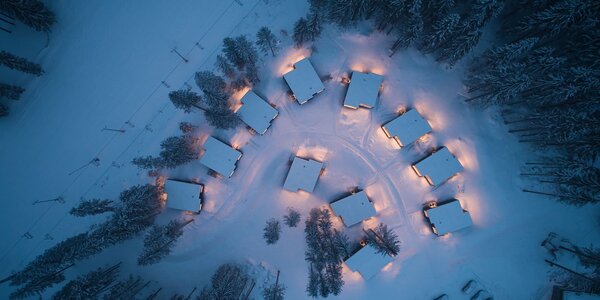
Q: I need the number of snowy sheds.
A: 11